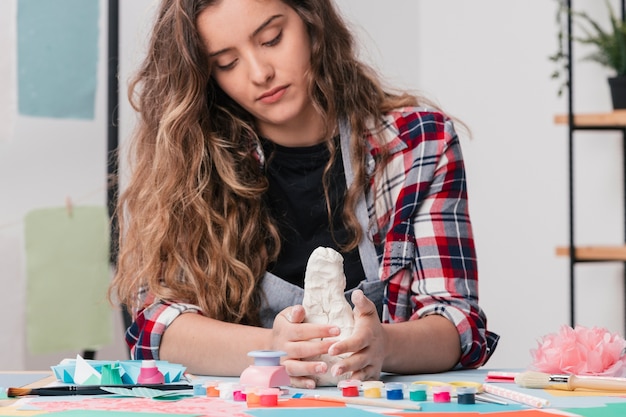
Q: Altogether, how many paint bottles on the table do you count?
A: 12